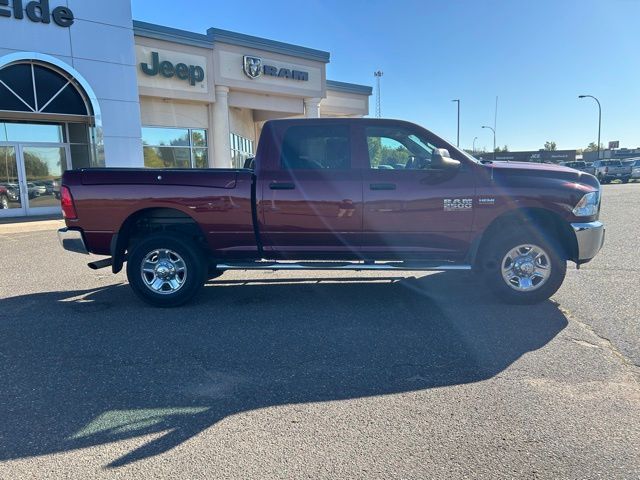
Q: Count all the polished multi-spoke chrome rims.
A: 2